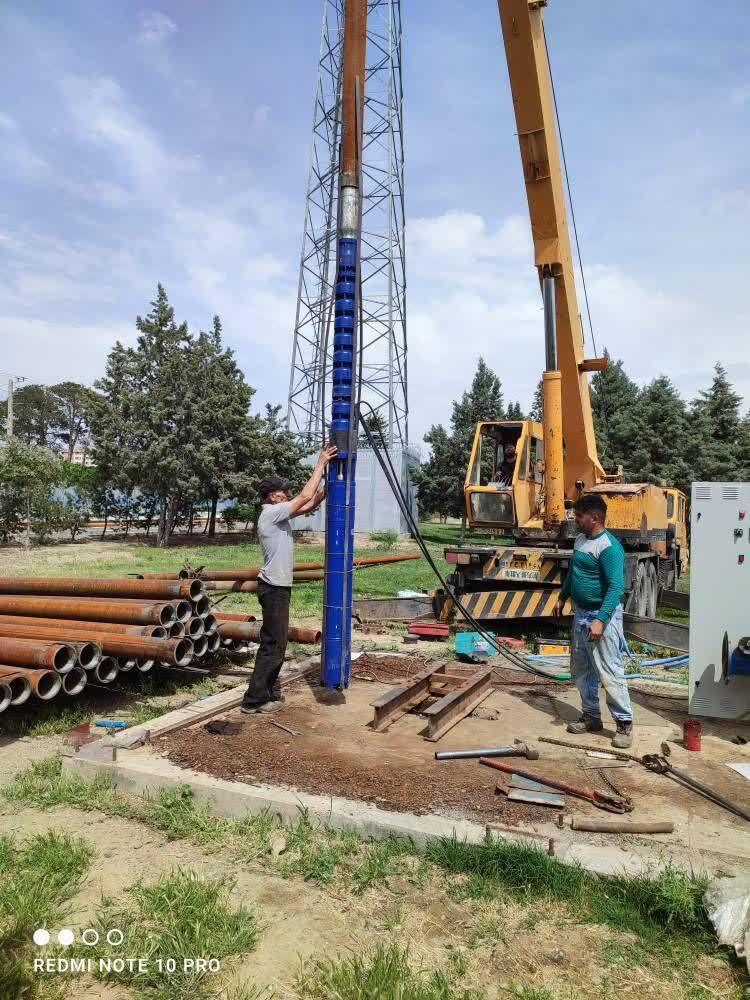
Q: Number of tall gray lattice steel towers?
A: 1